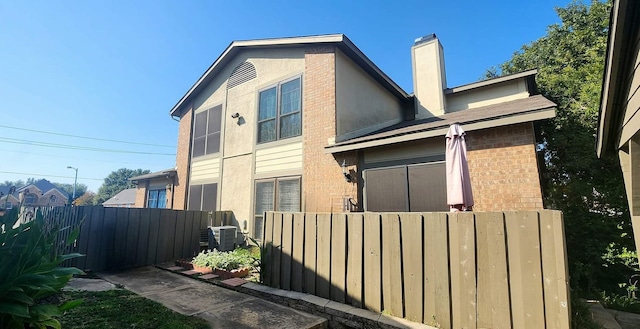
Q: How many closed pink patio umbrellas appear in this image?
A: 1